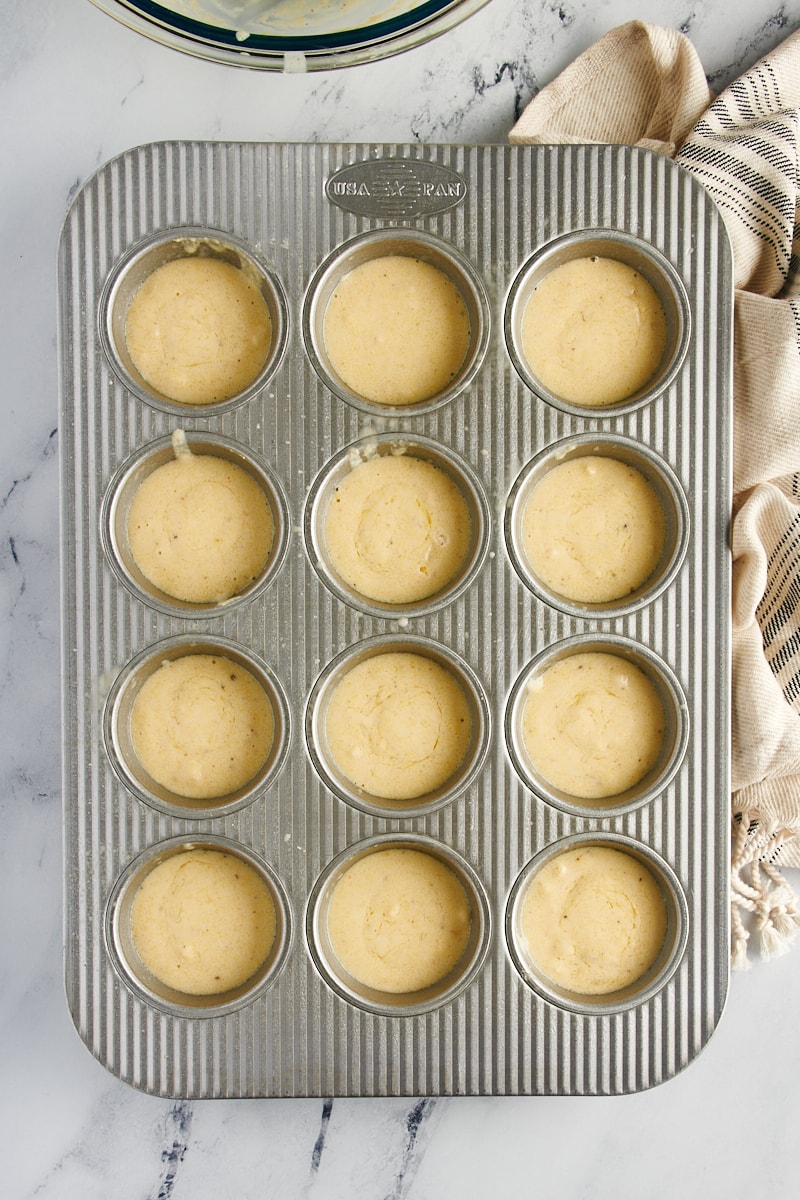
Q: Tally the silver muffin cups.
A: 12